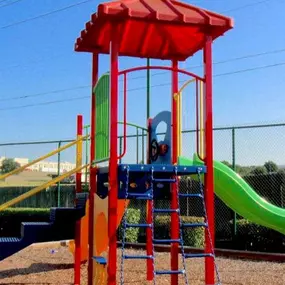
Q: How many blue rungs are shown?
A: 10